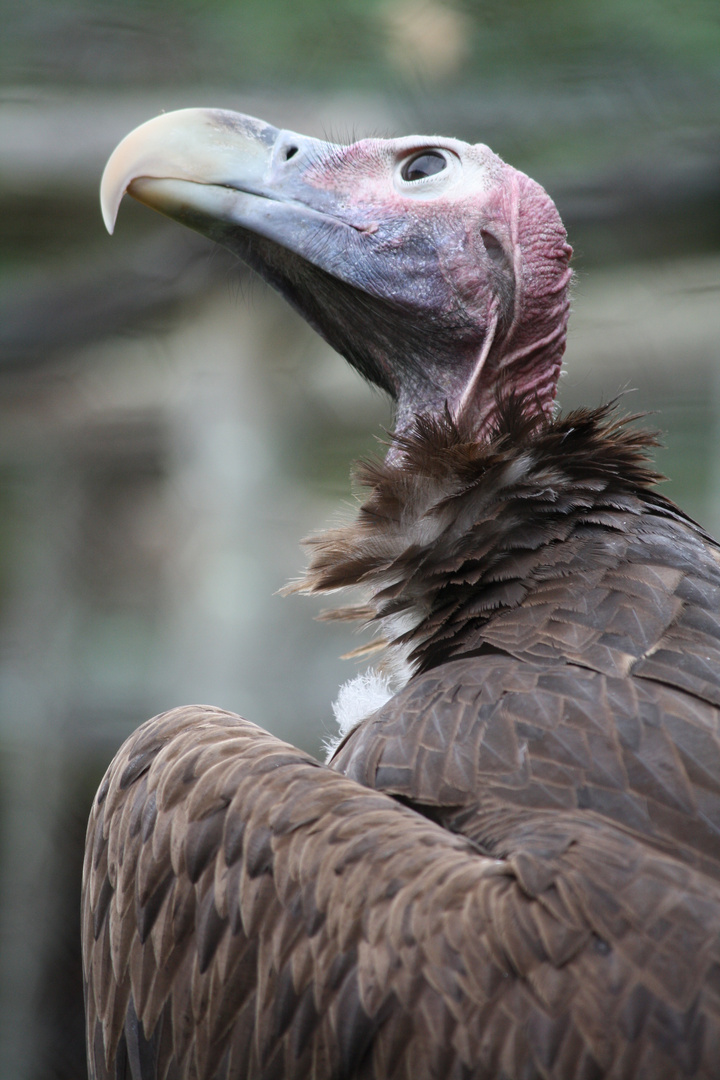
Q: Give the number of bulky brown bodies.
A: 1